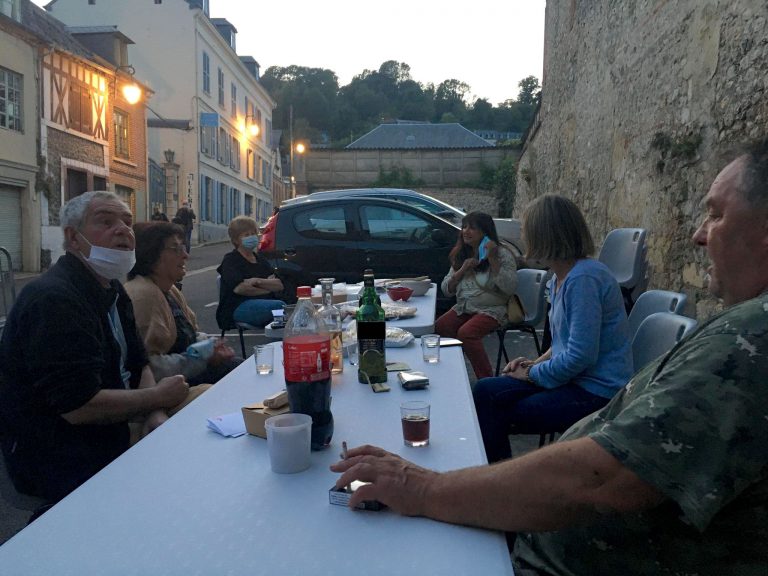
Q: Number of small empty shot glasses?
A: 2